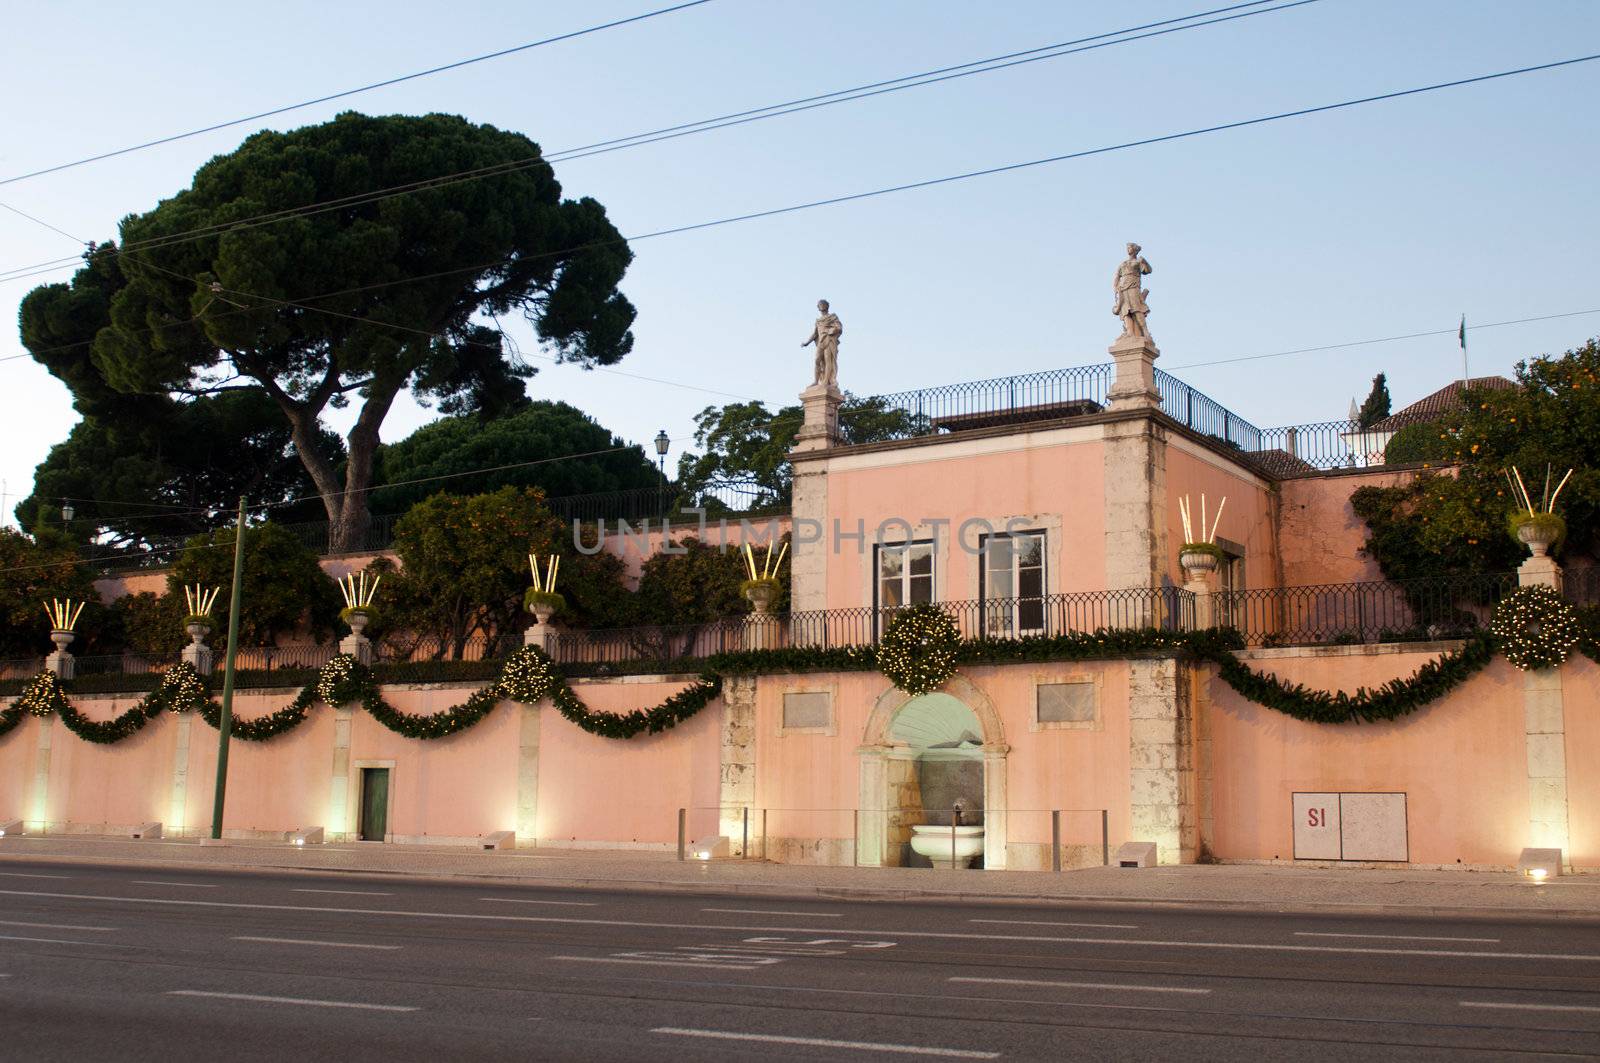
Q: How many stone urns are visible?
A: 7